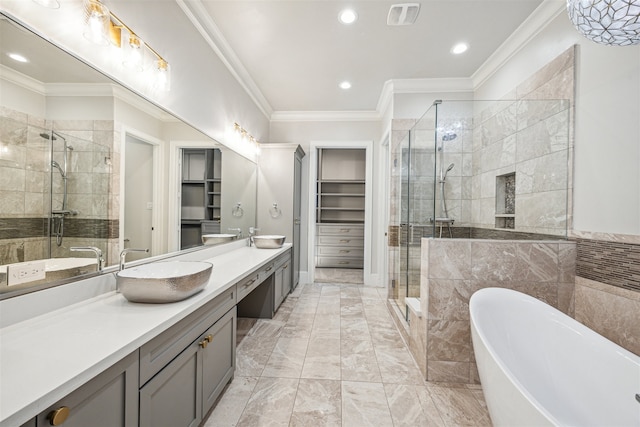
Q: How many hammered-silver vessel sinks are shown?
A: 2